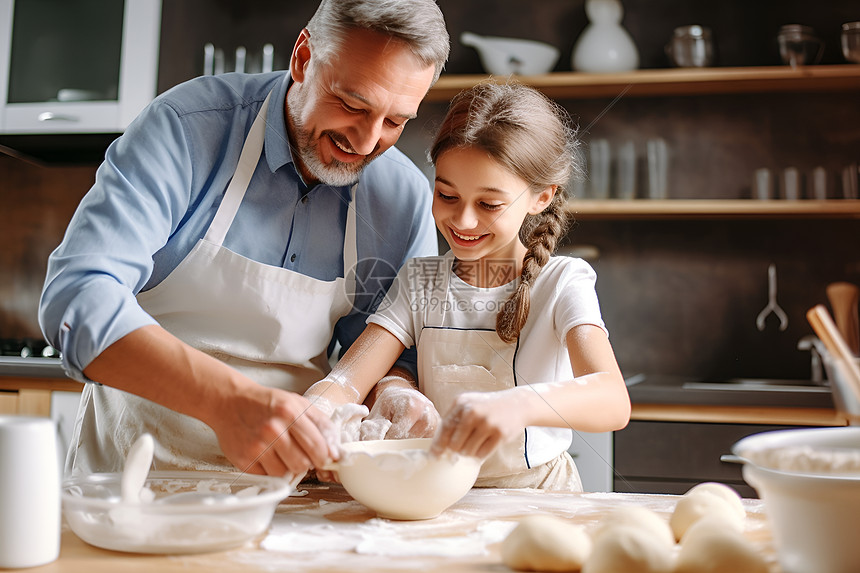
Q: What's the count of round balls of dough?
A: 6